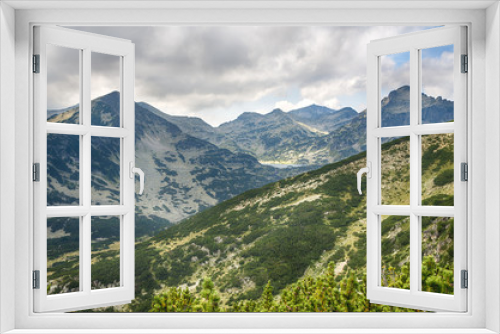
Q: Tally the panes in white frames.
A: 12